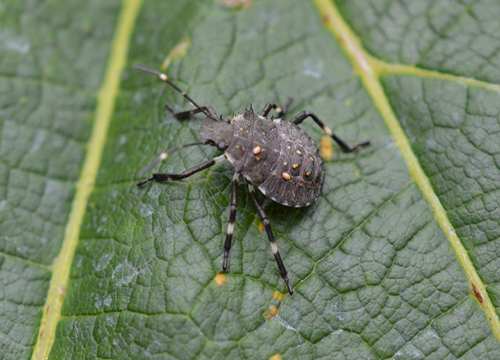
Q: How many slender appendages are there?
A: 8